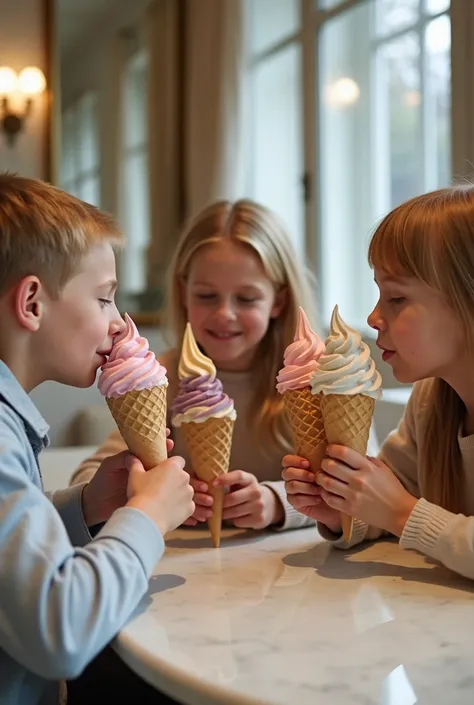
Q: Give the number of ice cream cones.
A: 4